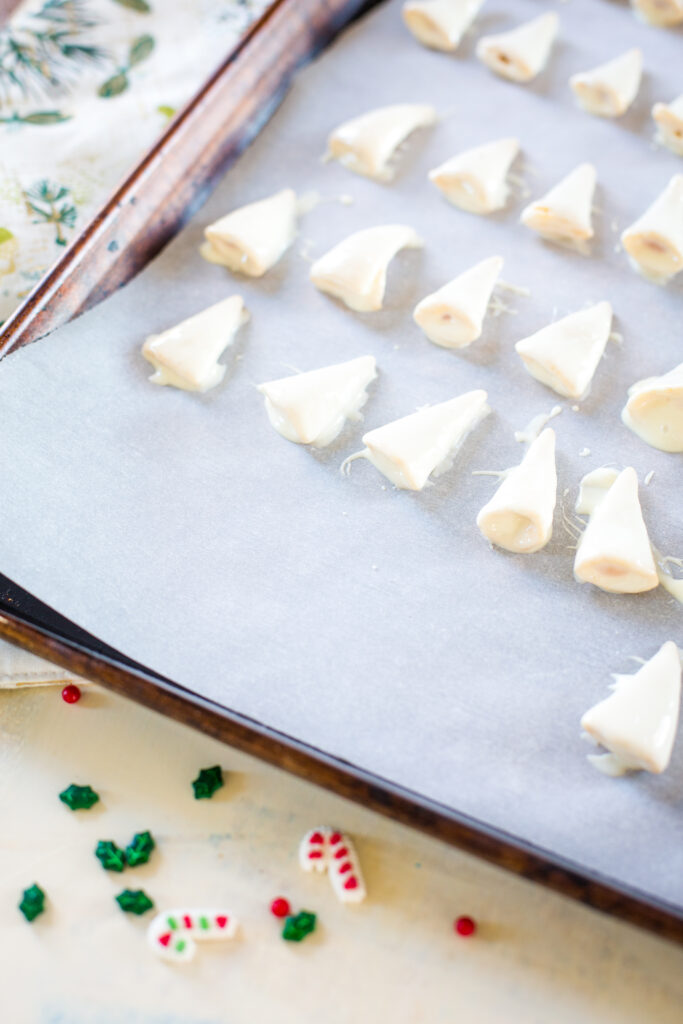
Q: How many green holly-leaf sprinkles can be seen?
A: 7